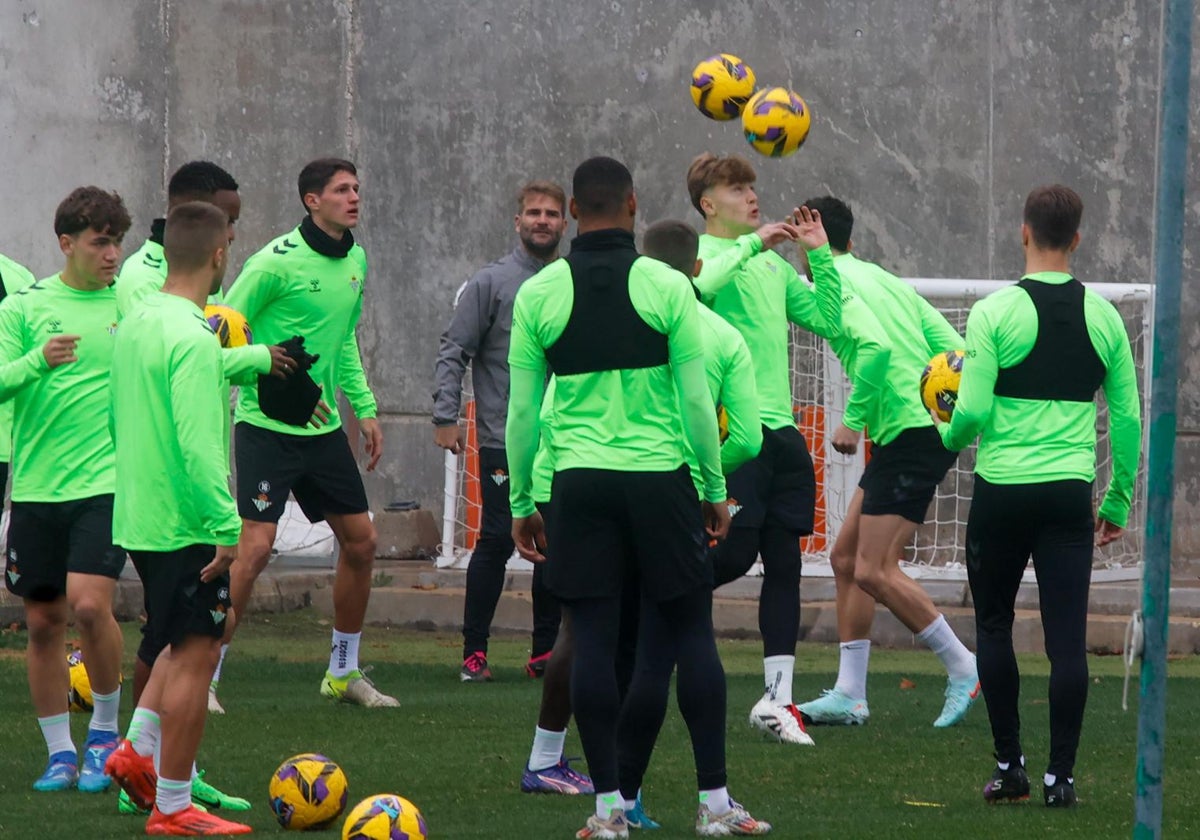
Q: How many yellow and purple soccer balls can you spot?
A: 8